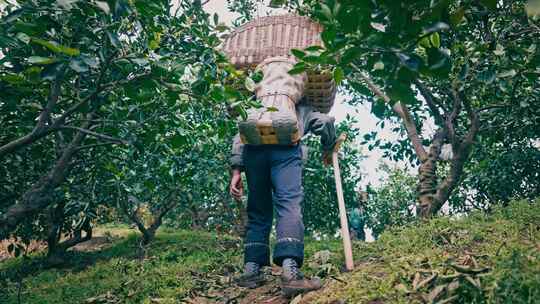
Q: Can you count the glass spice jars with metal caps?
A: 0